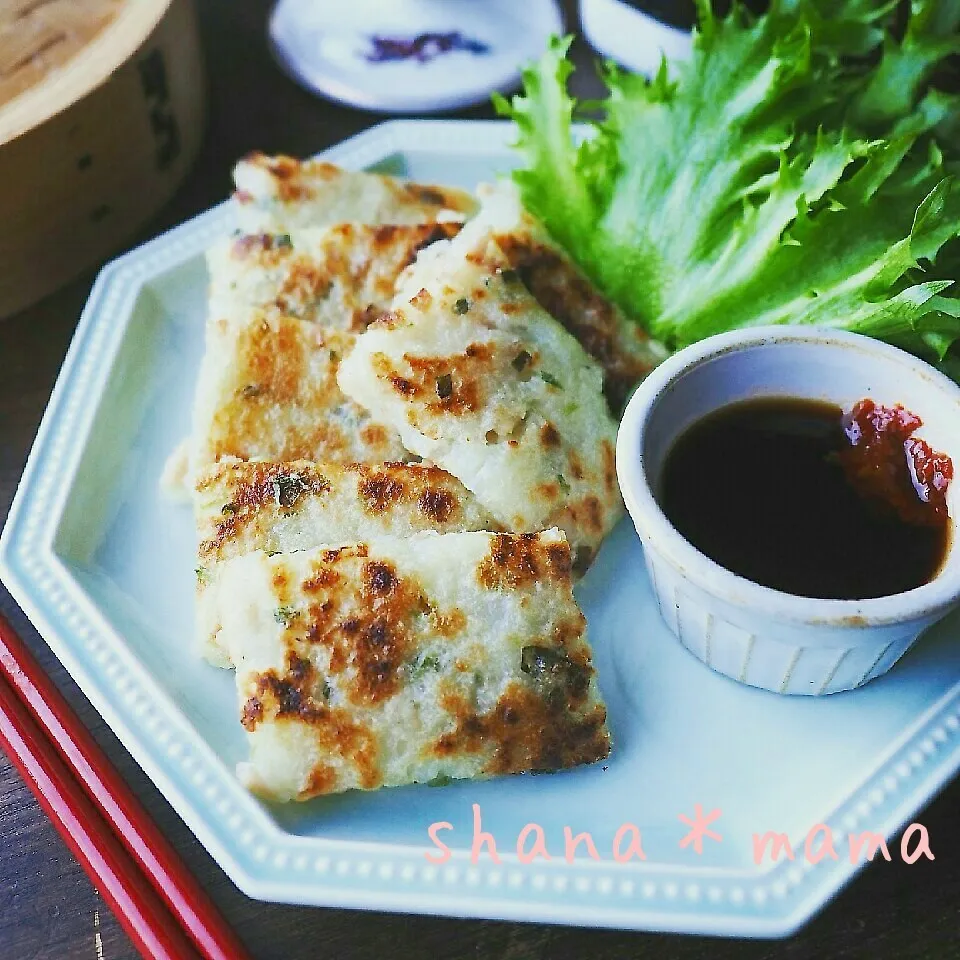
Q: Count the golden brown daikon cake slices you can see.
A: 7